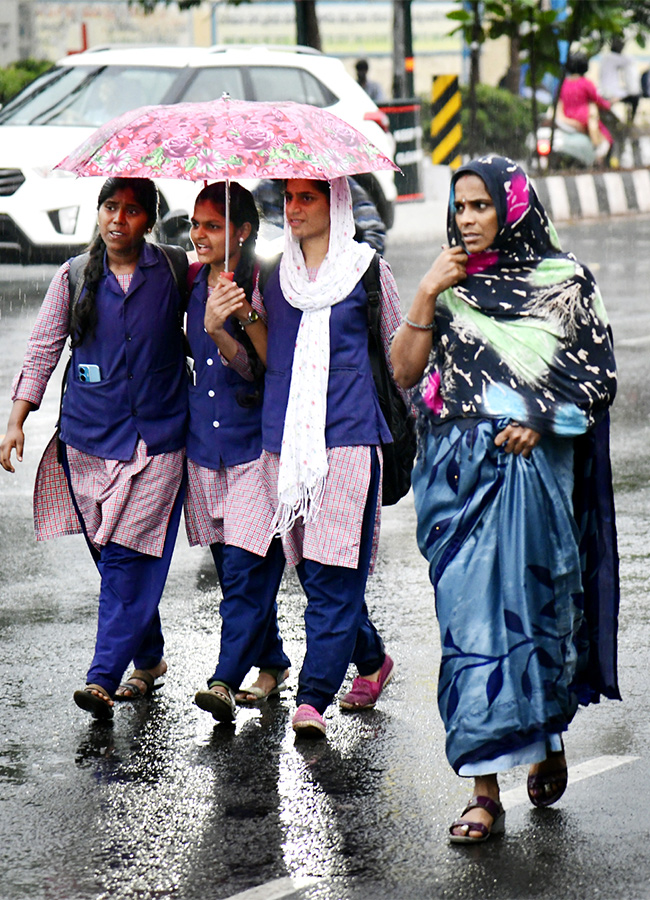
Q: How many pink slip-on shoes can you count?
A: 2